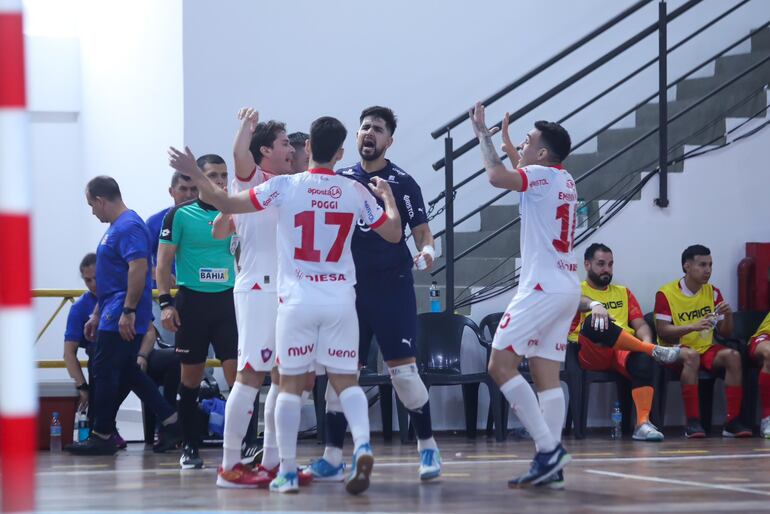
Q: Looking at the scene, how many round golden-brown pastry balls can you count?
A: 0